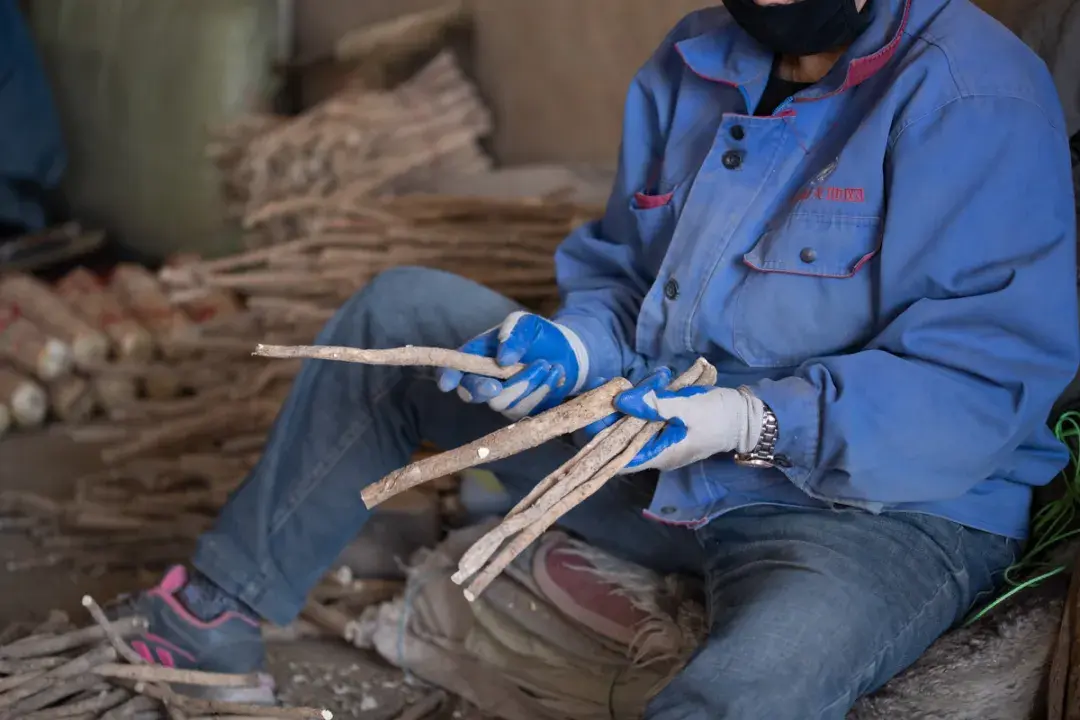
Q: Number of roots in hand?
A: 5